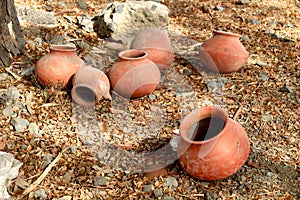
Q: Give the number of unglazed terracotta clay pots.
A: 6